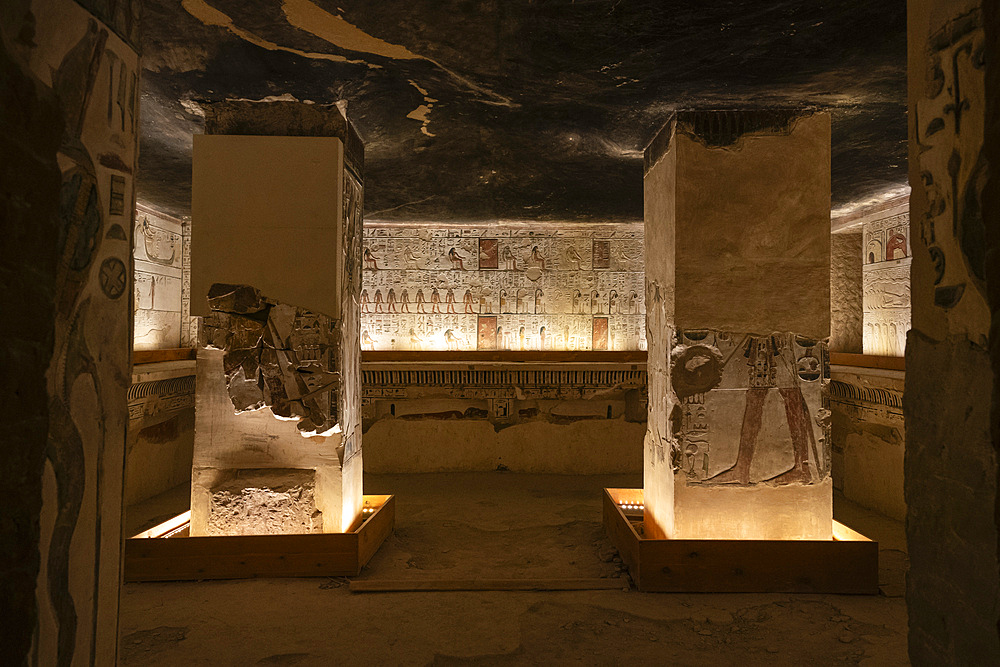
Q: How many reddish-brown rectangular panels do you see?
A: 4